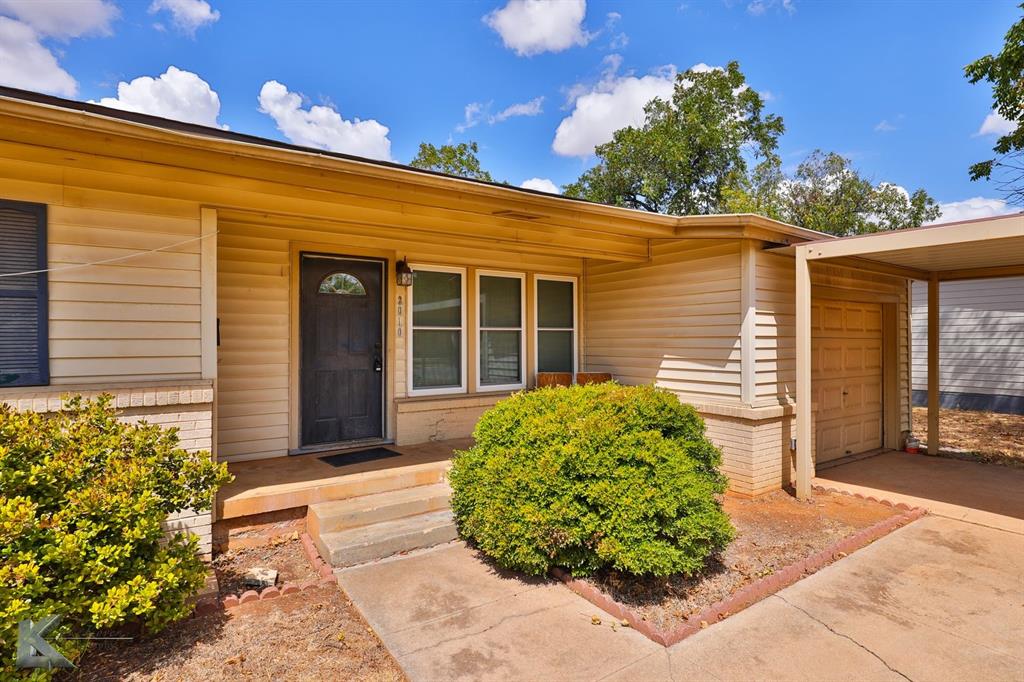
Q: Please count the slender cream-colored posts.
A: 2